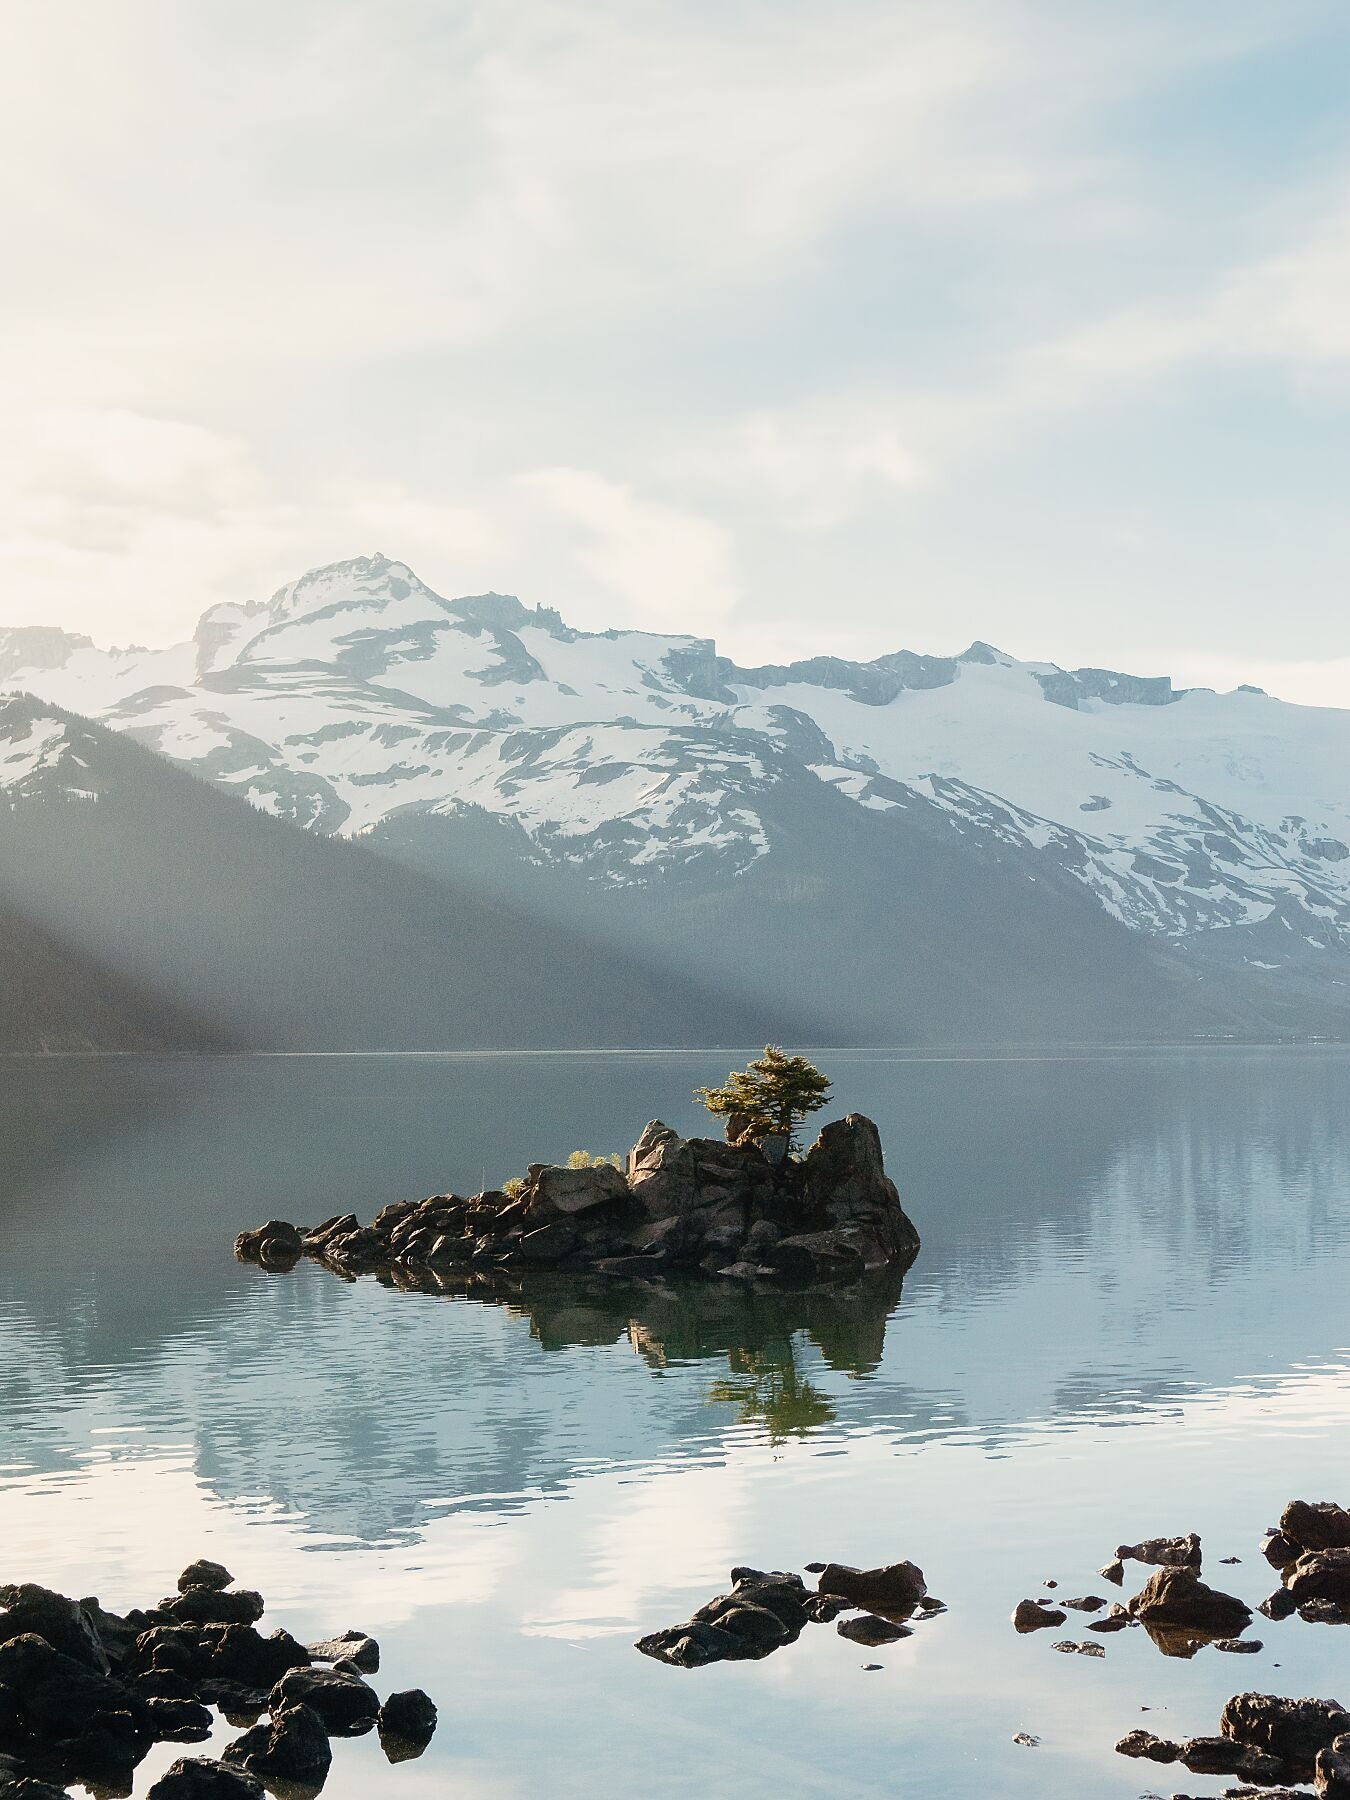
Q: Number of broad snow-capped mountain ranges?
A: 1